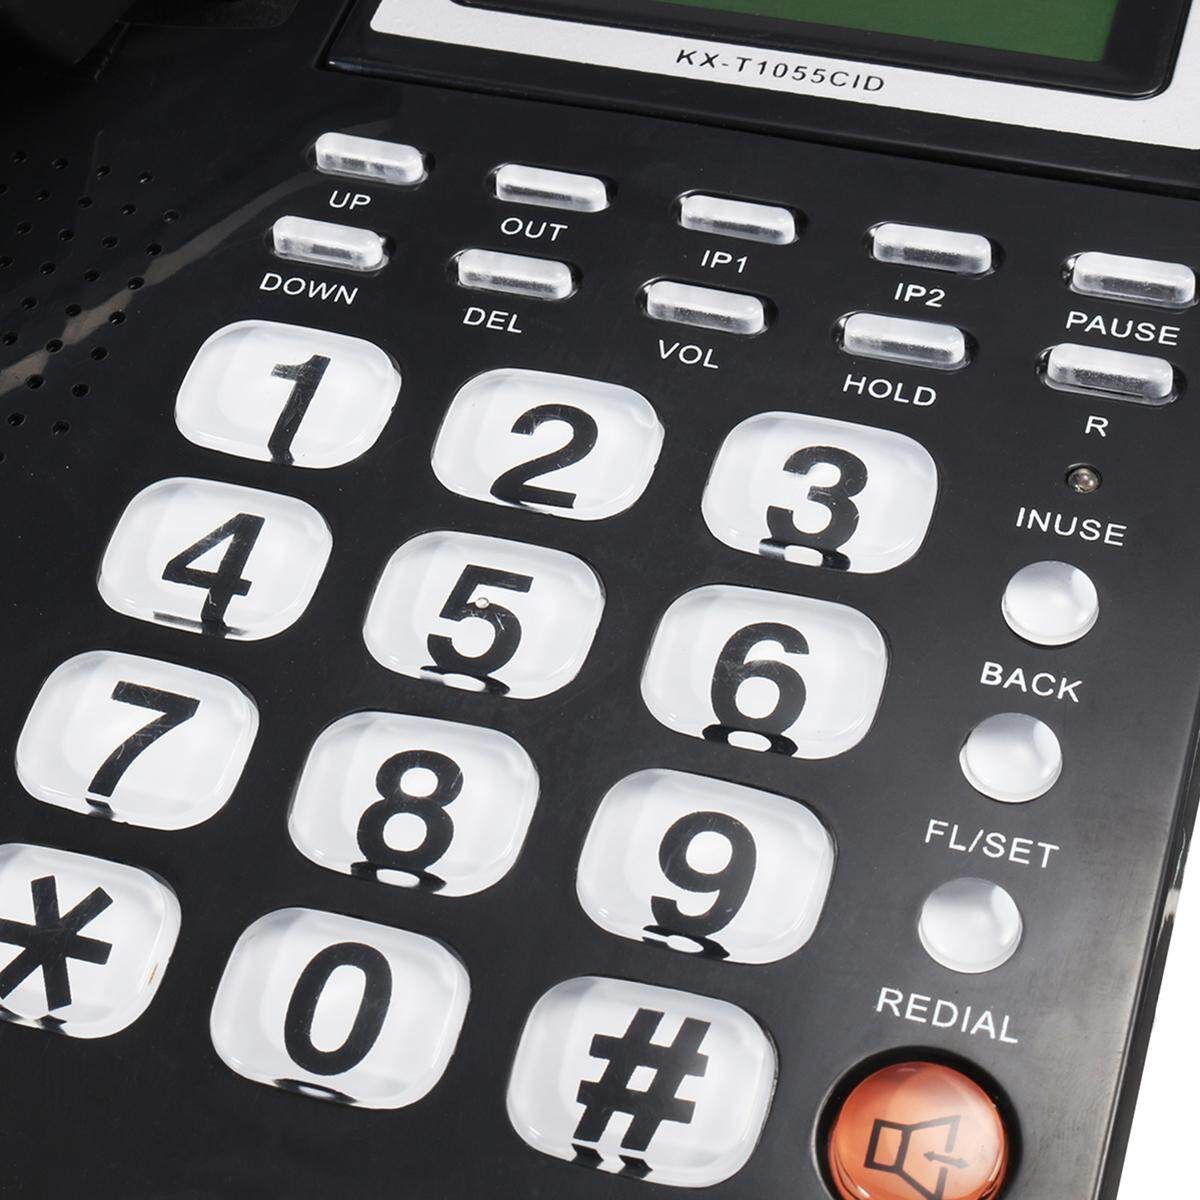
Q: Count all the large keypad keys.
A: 12